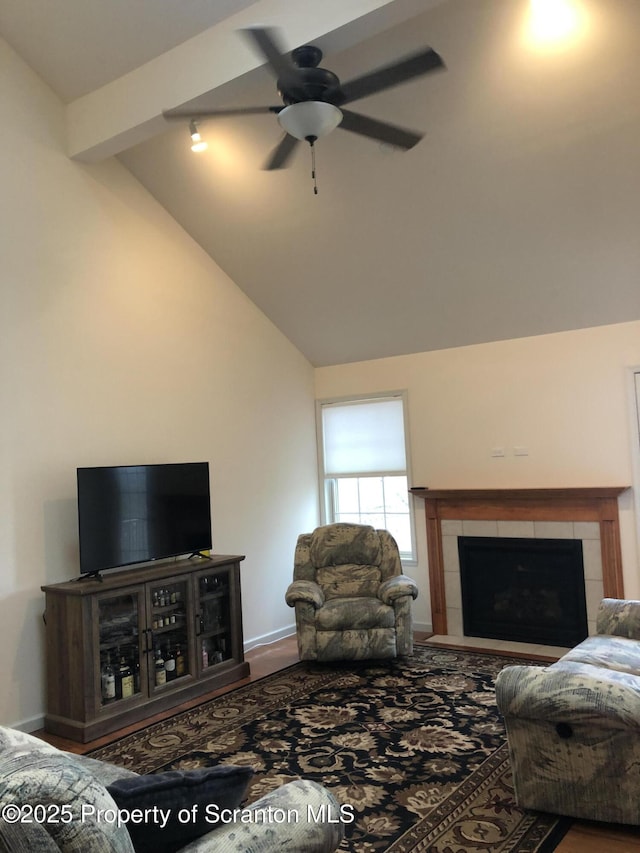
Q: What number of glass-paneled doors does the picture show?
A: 3